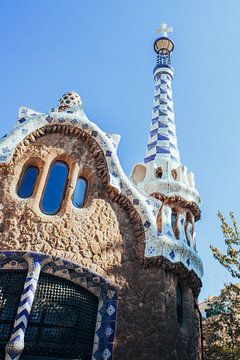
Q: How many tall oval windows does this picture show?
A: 3